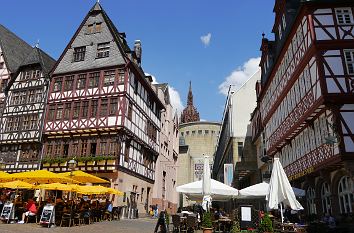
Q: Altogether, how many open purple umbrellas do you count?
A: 0